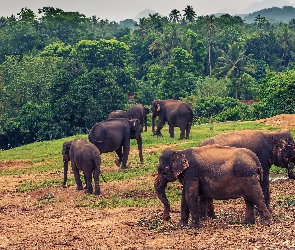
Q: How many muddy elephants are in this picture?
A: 2